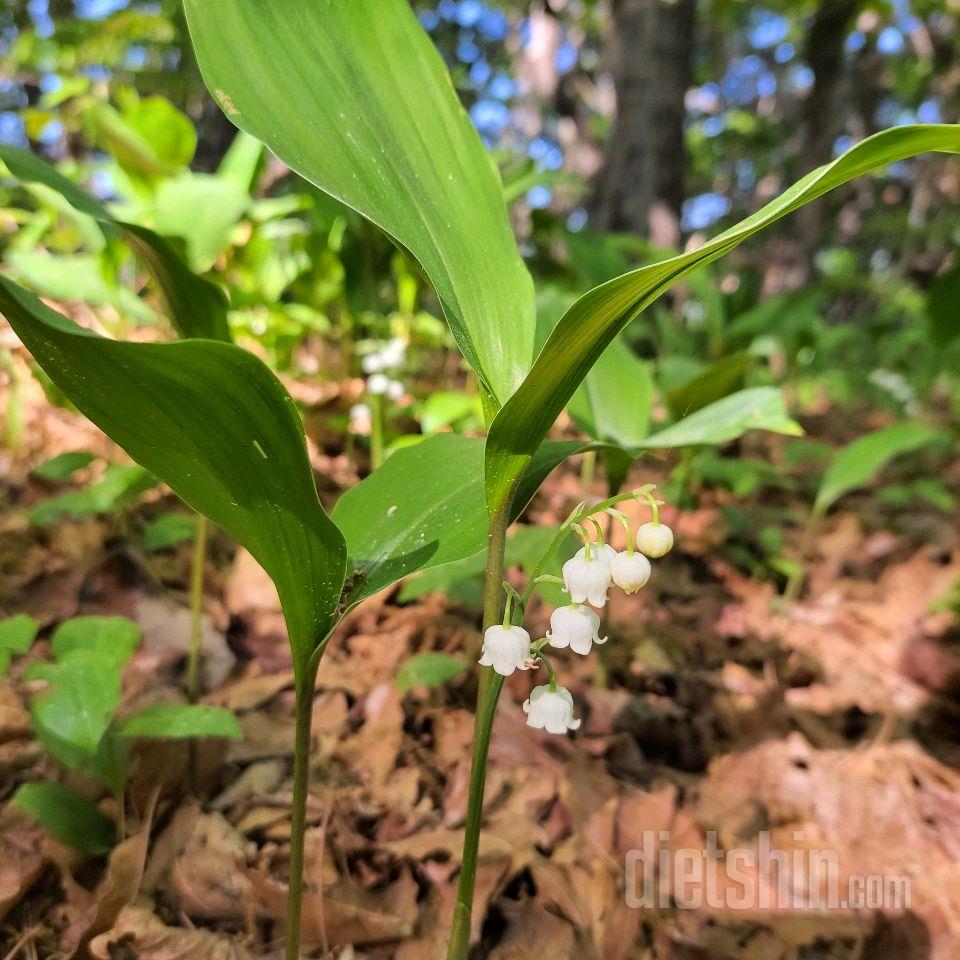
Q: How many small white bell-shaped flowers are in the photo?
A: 7